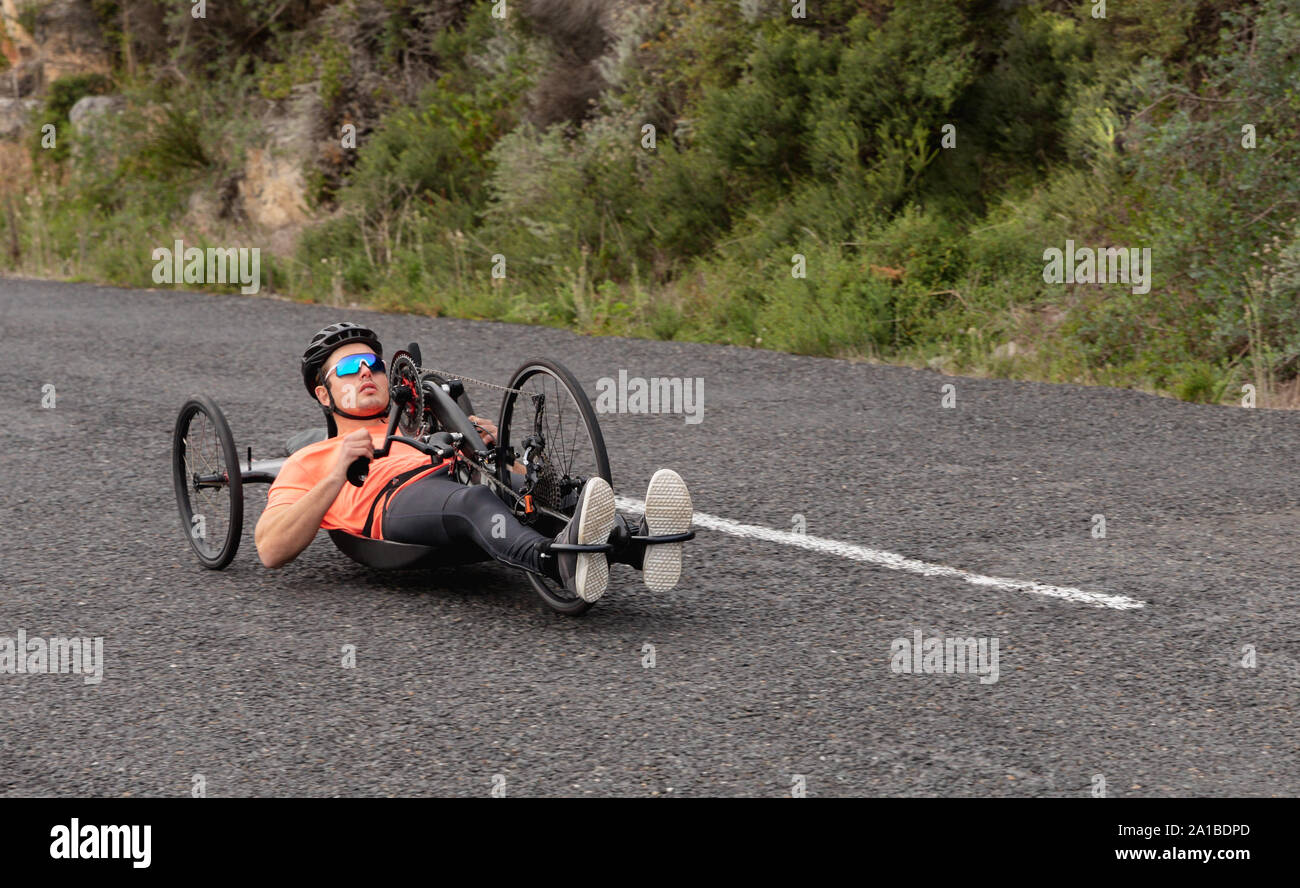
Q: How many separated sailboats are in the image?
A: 0